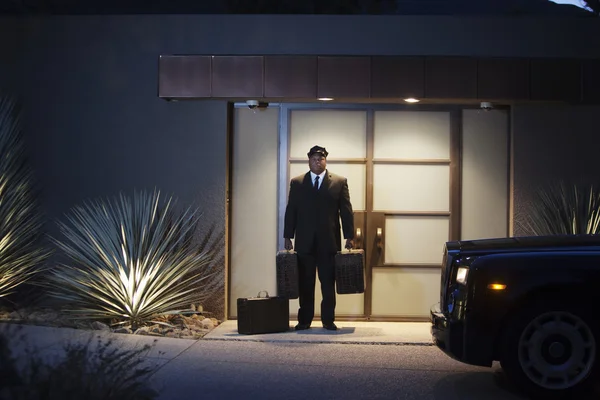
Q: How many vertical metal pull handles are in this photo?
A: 2